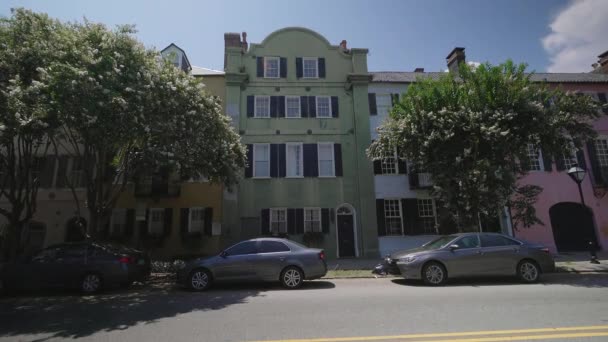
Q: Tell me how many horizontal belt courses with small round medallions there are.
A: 2